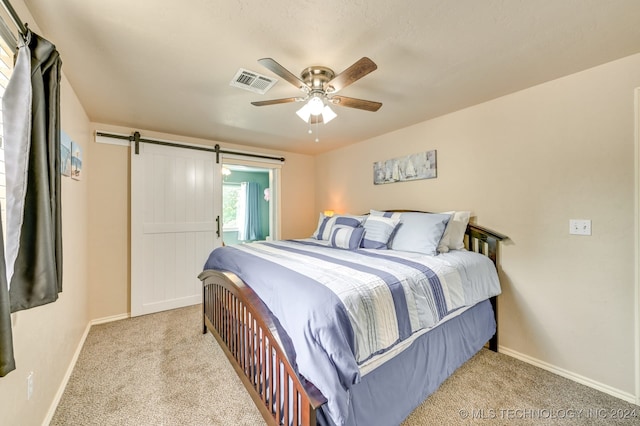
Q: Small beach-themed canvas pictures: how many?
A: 2